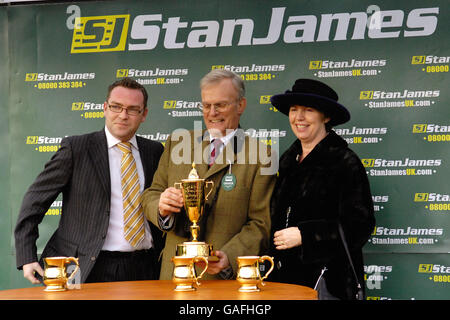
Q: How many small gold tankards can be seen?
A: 3